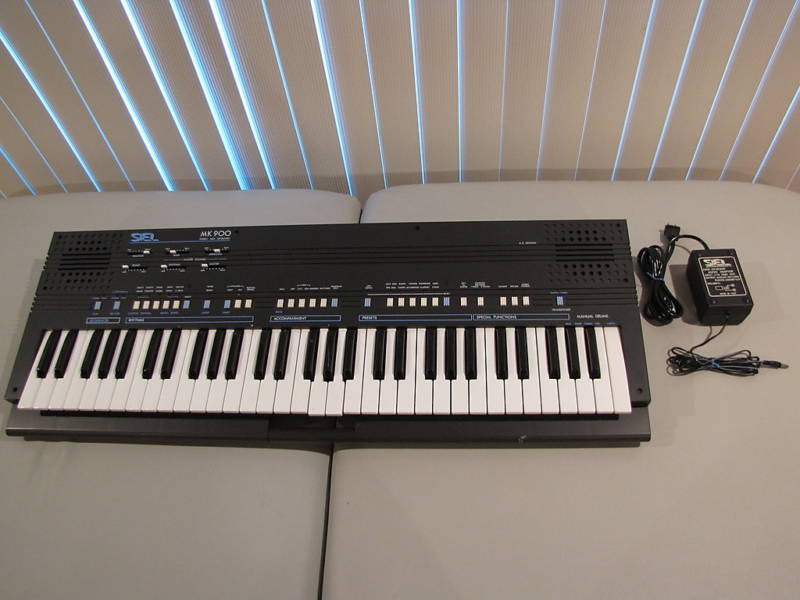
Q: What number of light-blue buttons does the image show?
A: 9